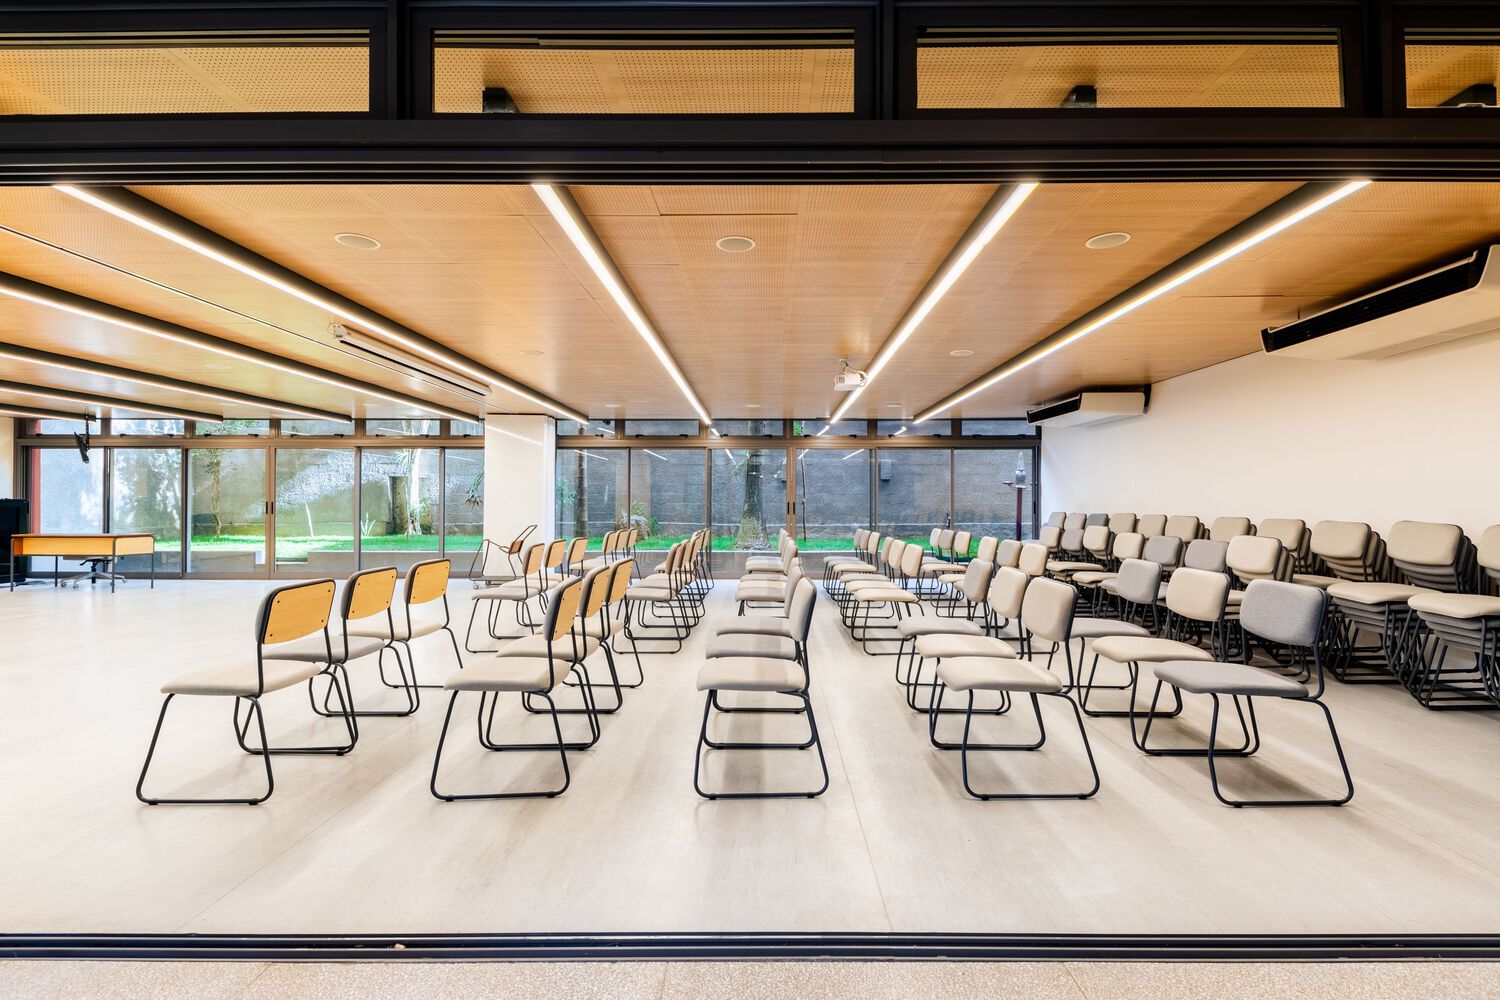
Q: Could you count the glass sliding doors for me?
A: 12